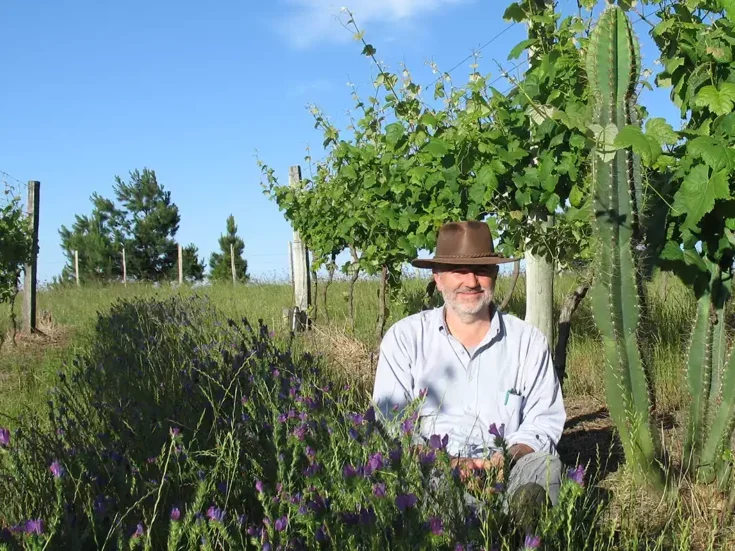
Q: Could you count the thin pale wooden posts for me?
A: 4